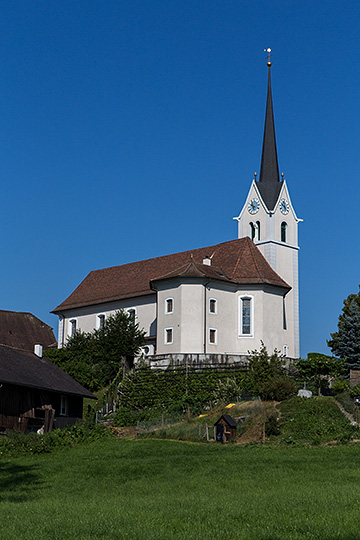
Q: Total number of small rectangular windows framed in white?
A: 4